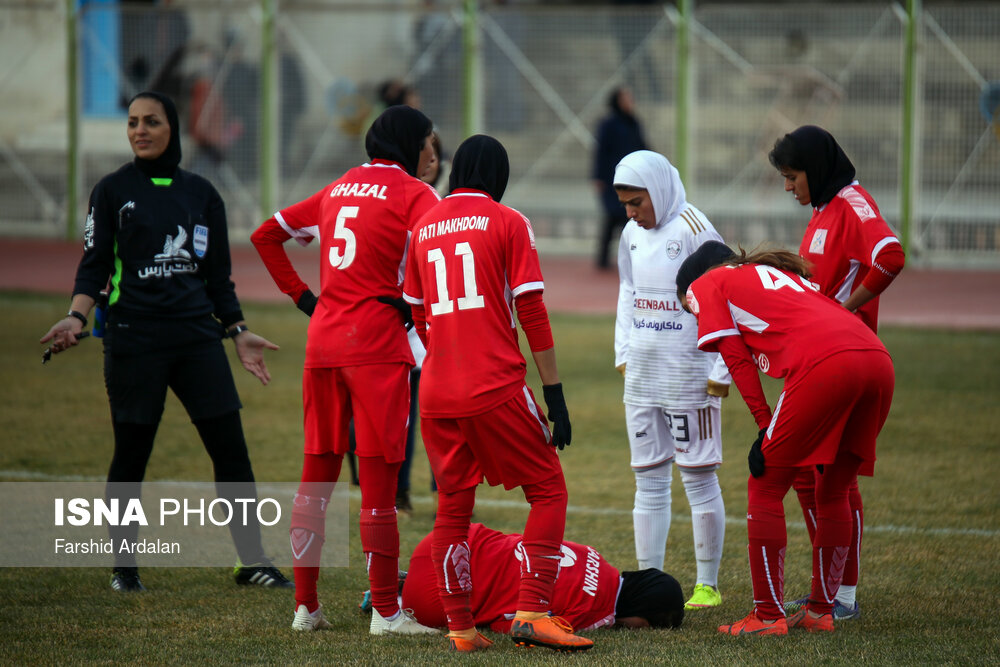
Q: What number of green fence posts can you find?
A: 5